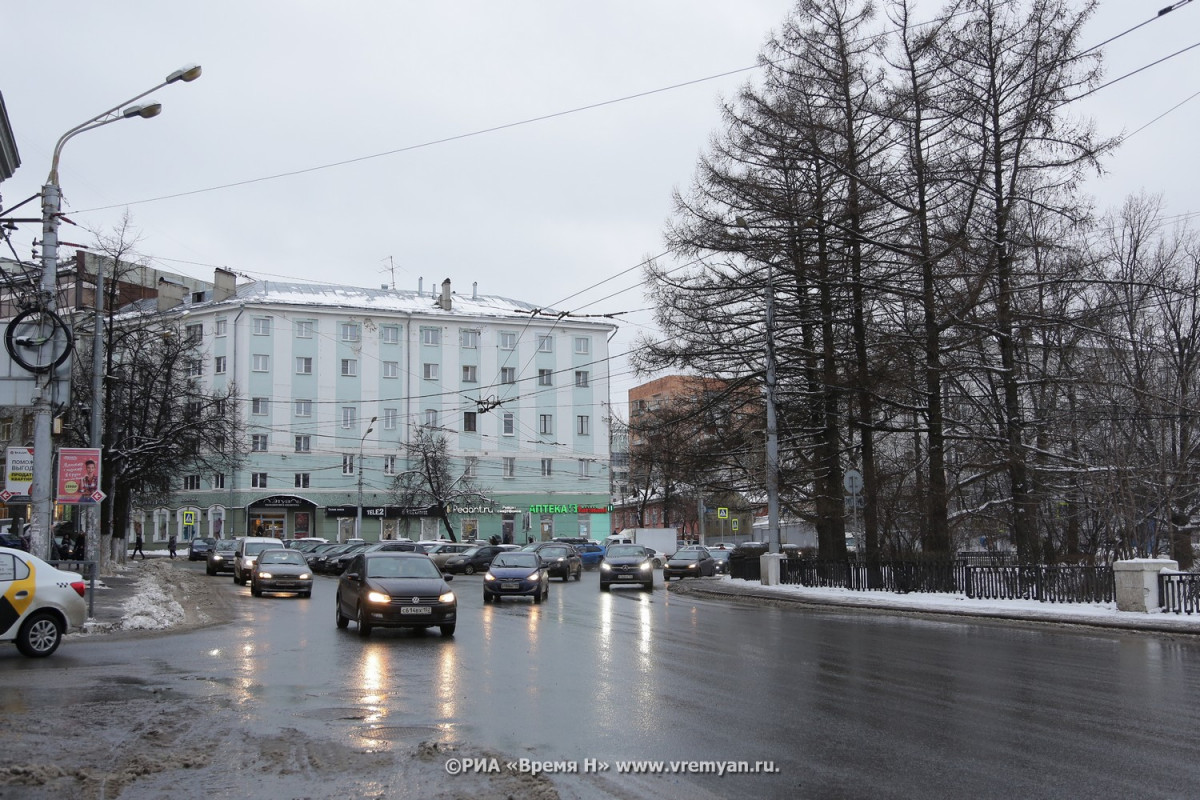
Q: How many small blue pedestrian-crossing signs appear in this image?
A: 3